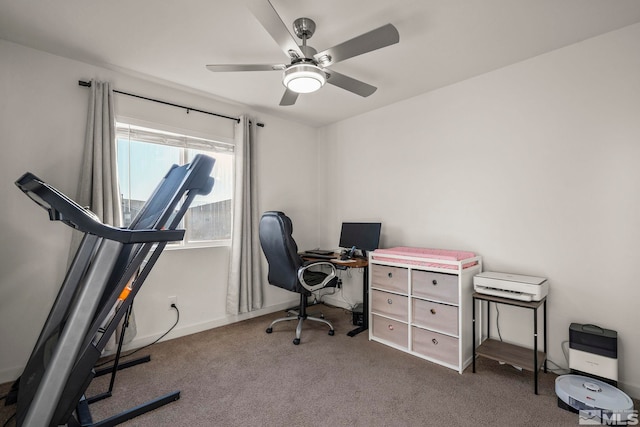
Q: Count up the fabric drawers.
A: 6